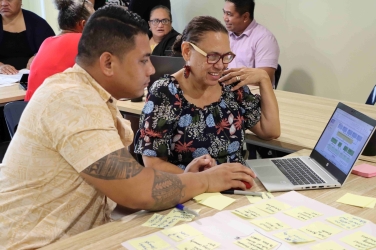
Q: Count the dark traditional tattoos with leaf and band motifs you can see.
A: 2